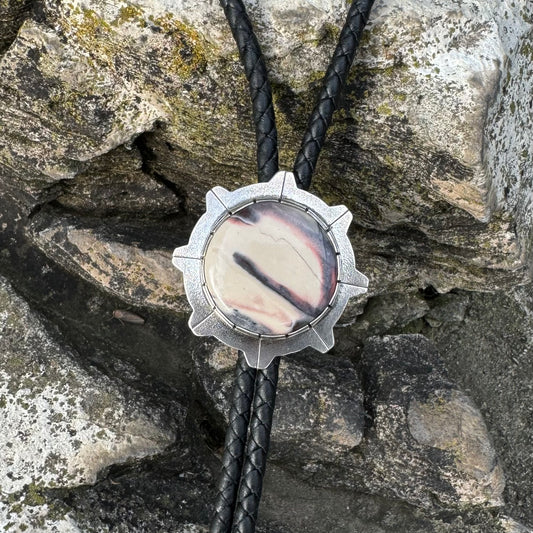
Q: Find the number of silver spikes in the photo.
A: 8